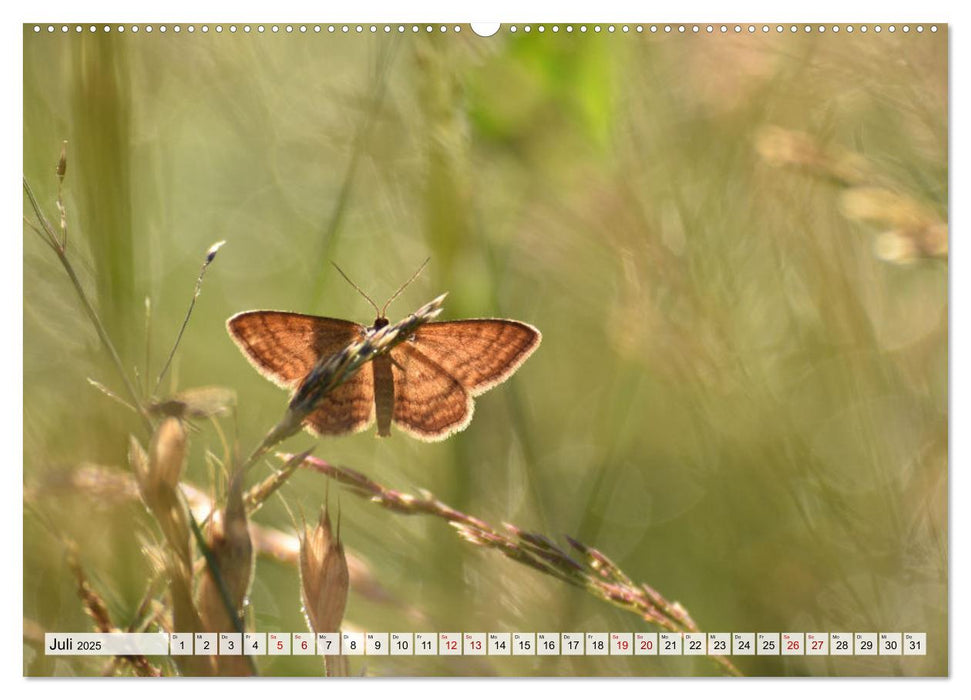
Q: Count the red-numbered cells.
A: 8